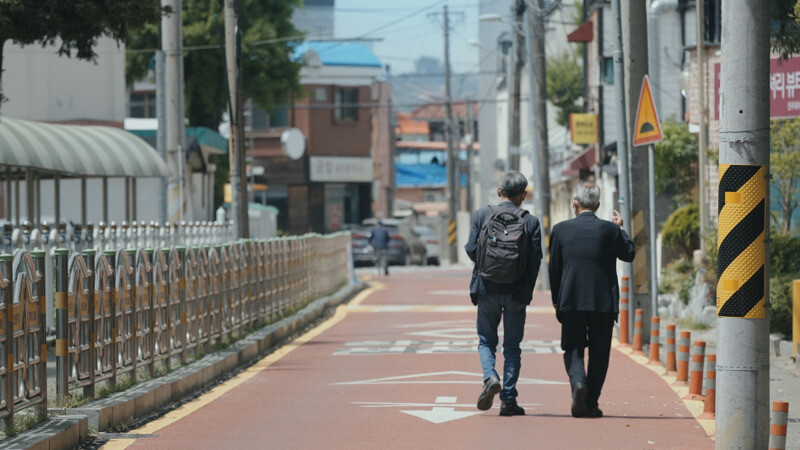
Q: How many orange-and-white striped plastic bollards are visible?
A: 8